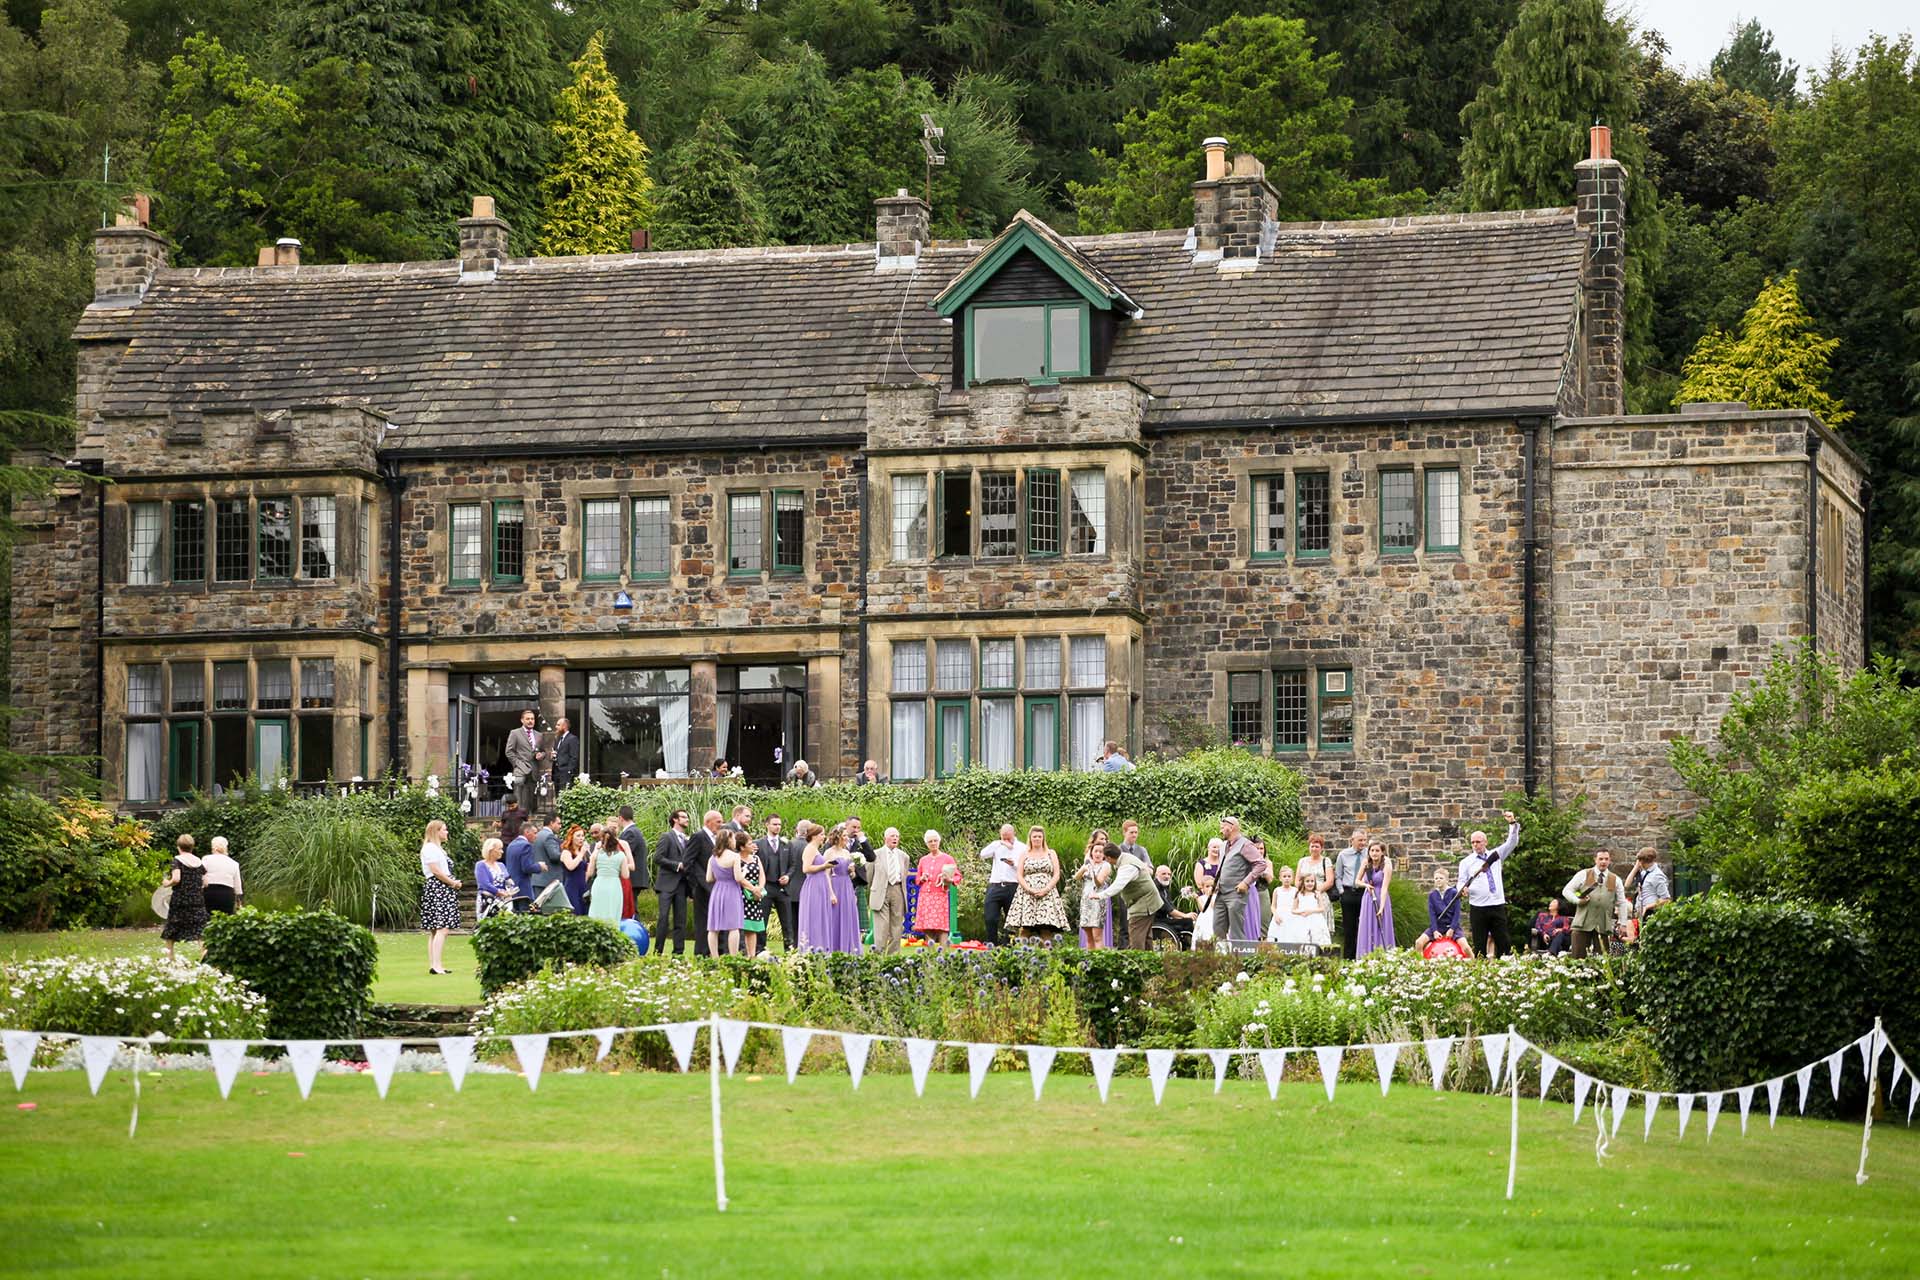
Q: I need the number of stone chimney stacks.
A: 5